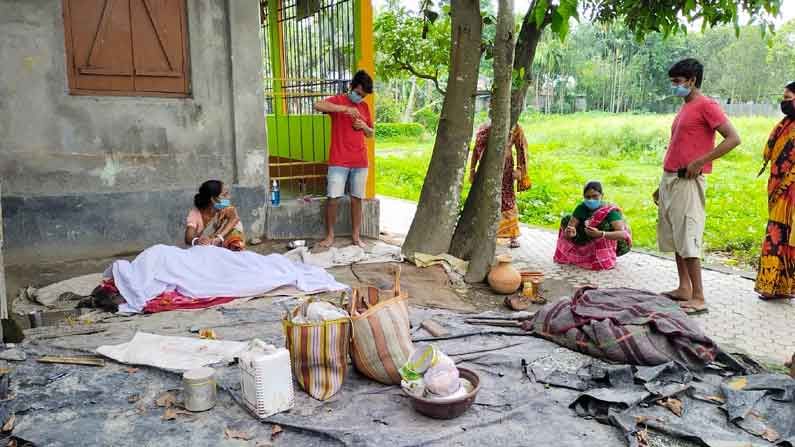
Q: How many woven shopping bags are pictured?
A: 2